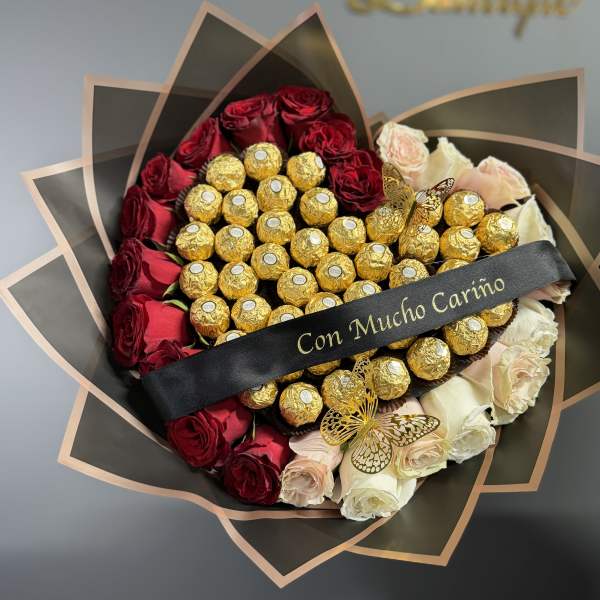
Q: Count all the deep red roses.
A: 12